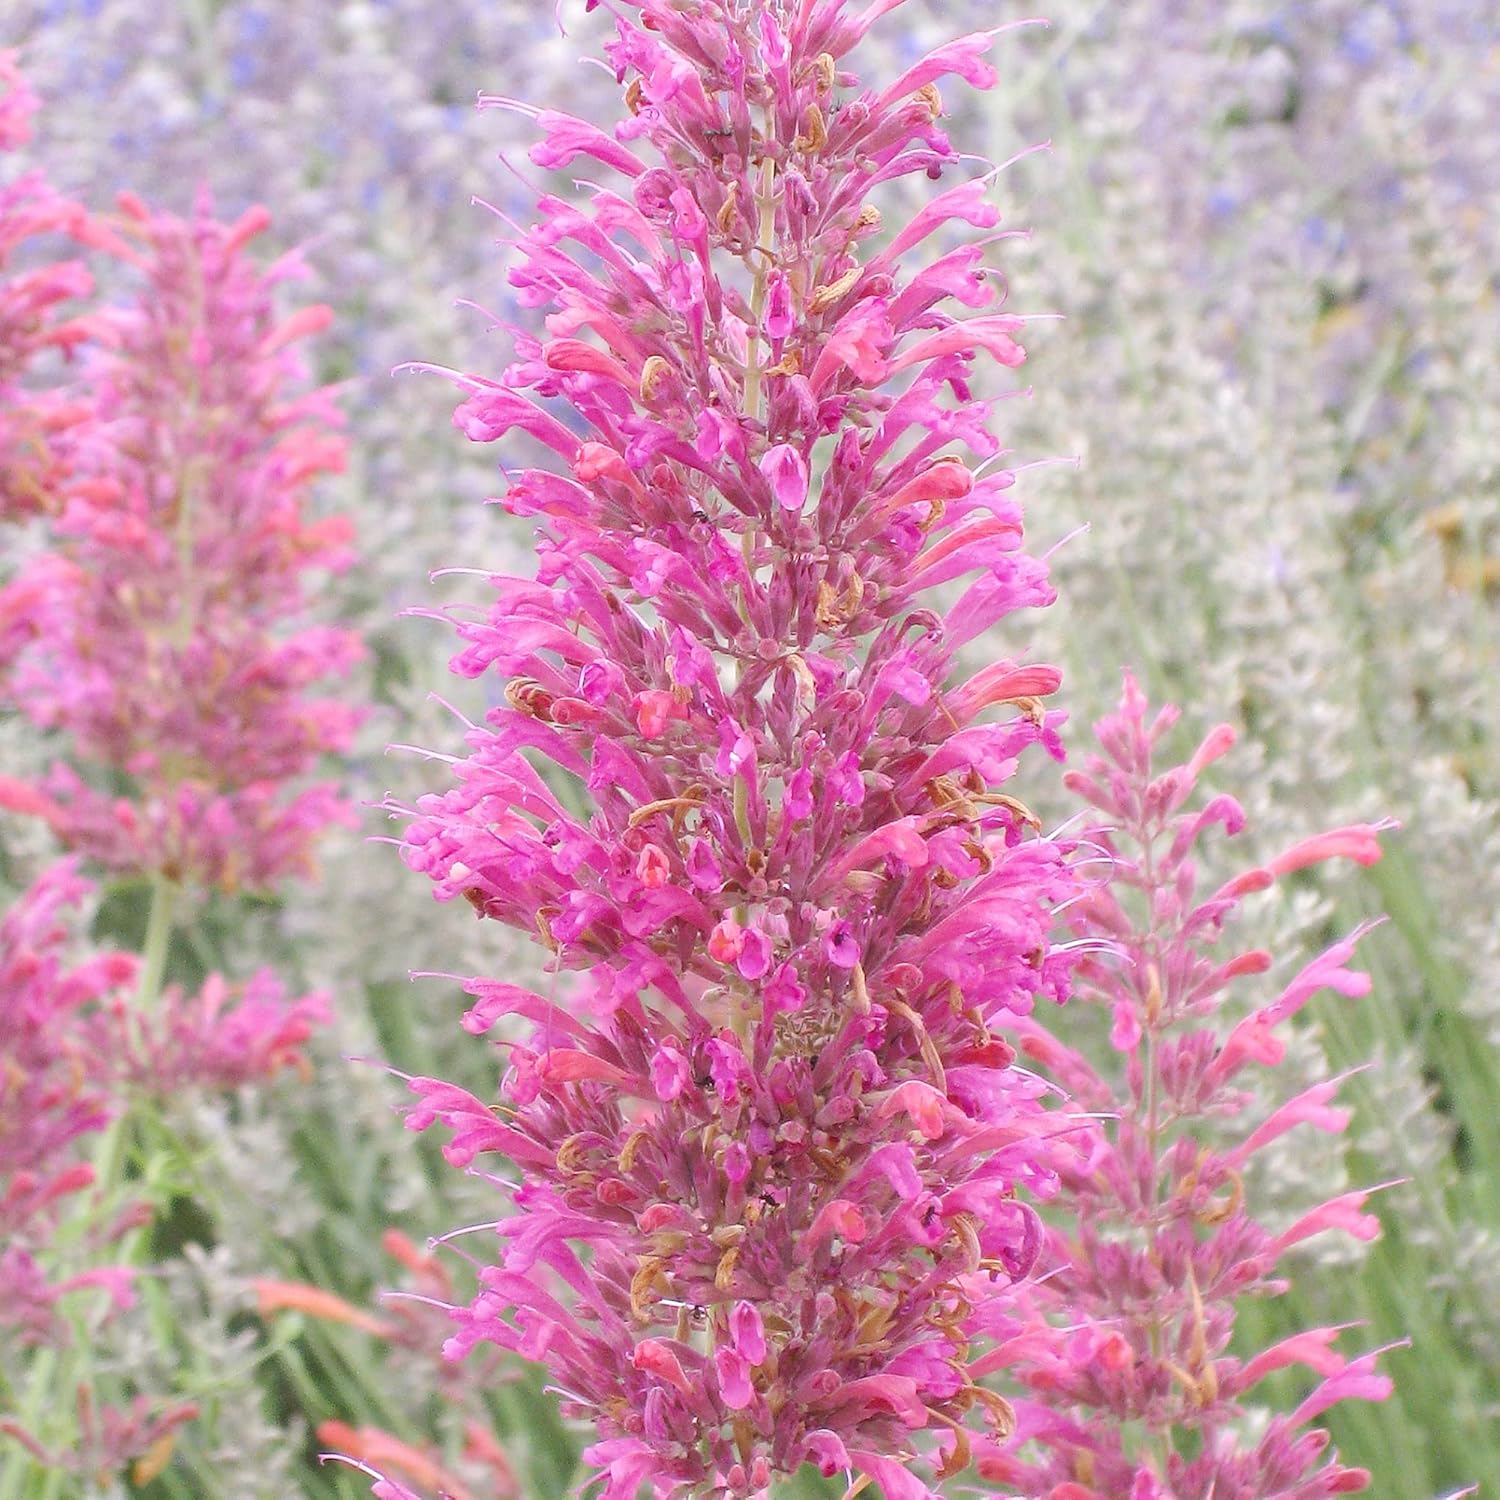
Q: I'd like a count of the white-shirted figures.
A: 0